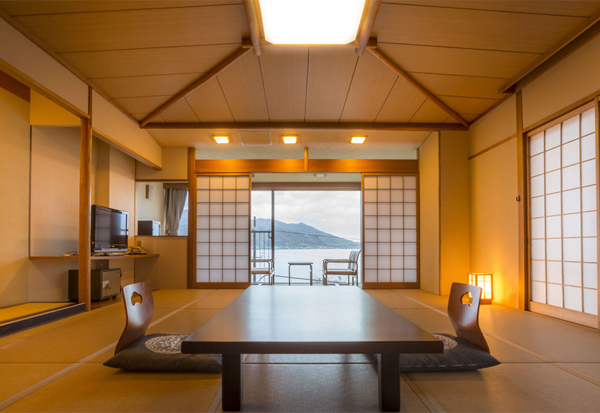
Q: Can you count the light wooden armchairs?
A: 2